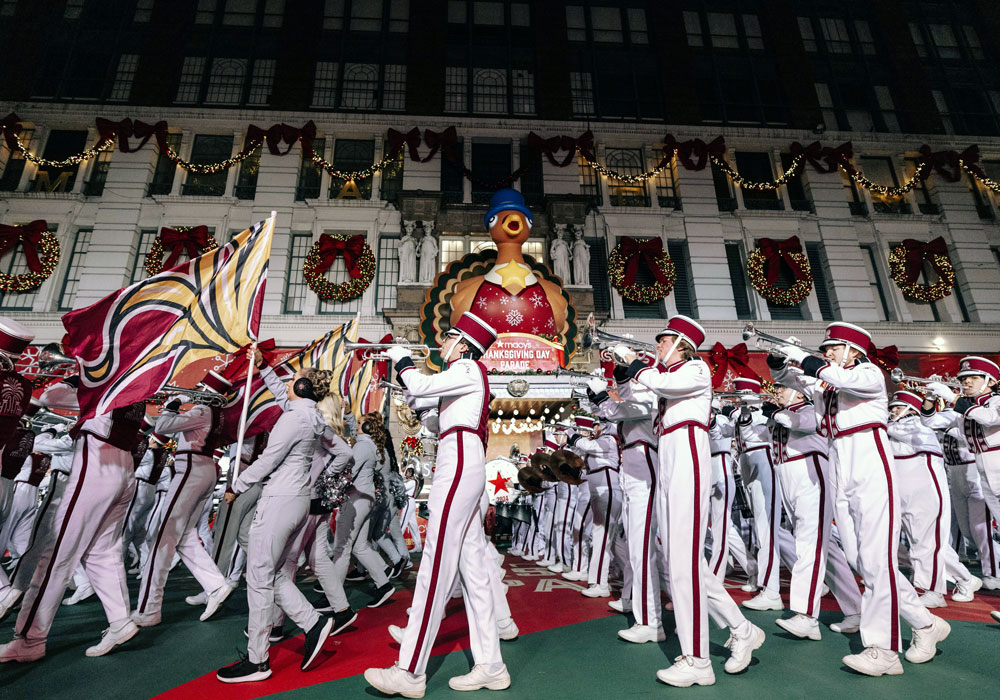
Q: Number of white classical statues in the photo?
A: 4